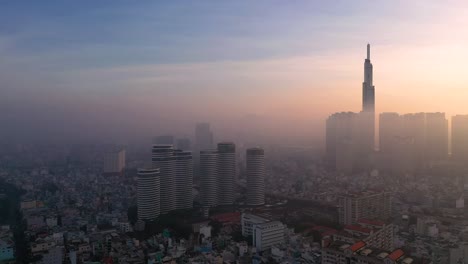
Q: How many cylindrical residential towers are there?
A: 6